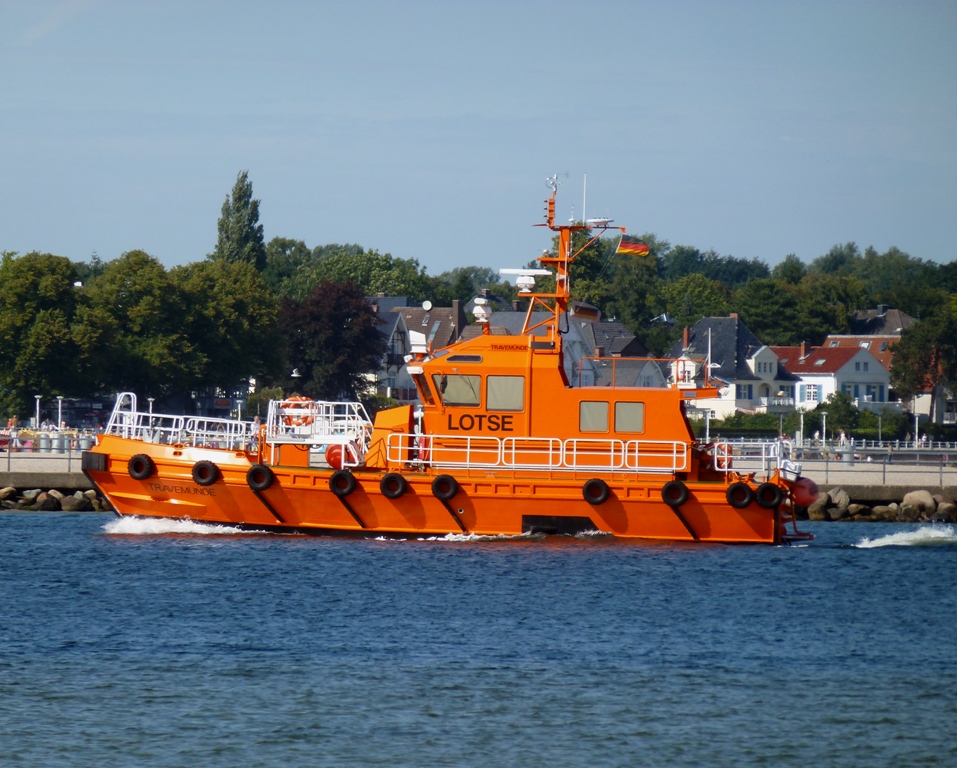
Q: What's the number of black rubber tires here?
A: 10